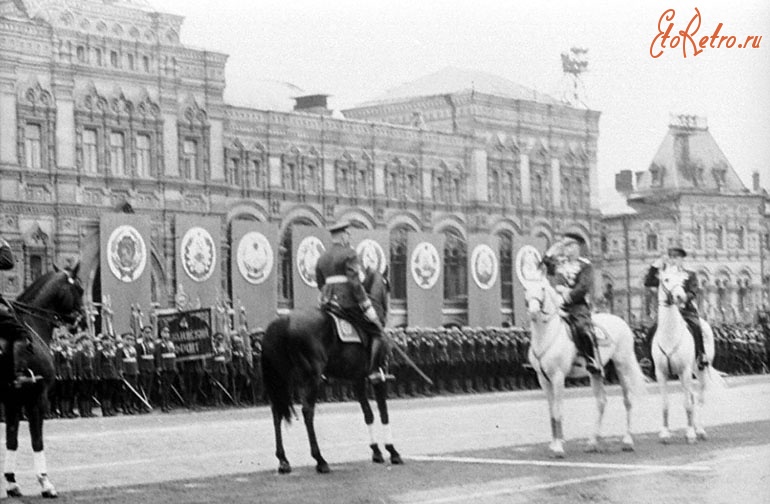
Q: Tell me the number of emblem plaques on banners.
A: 8